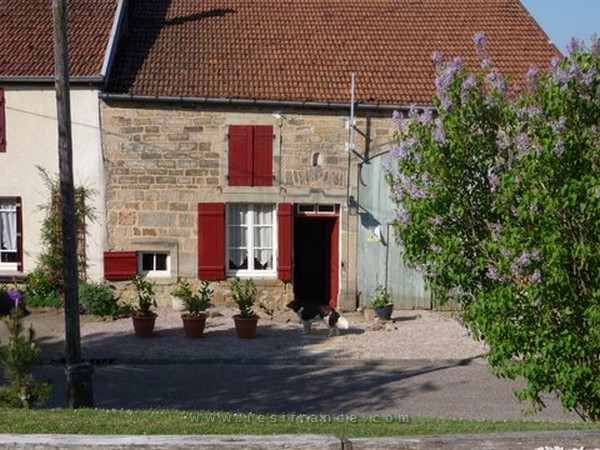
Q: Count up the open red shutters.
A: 3